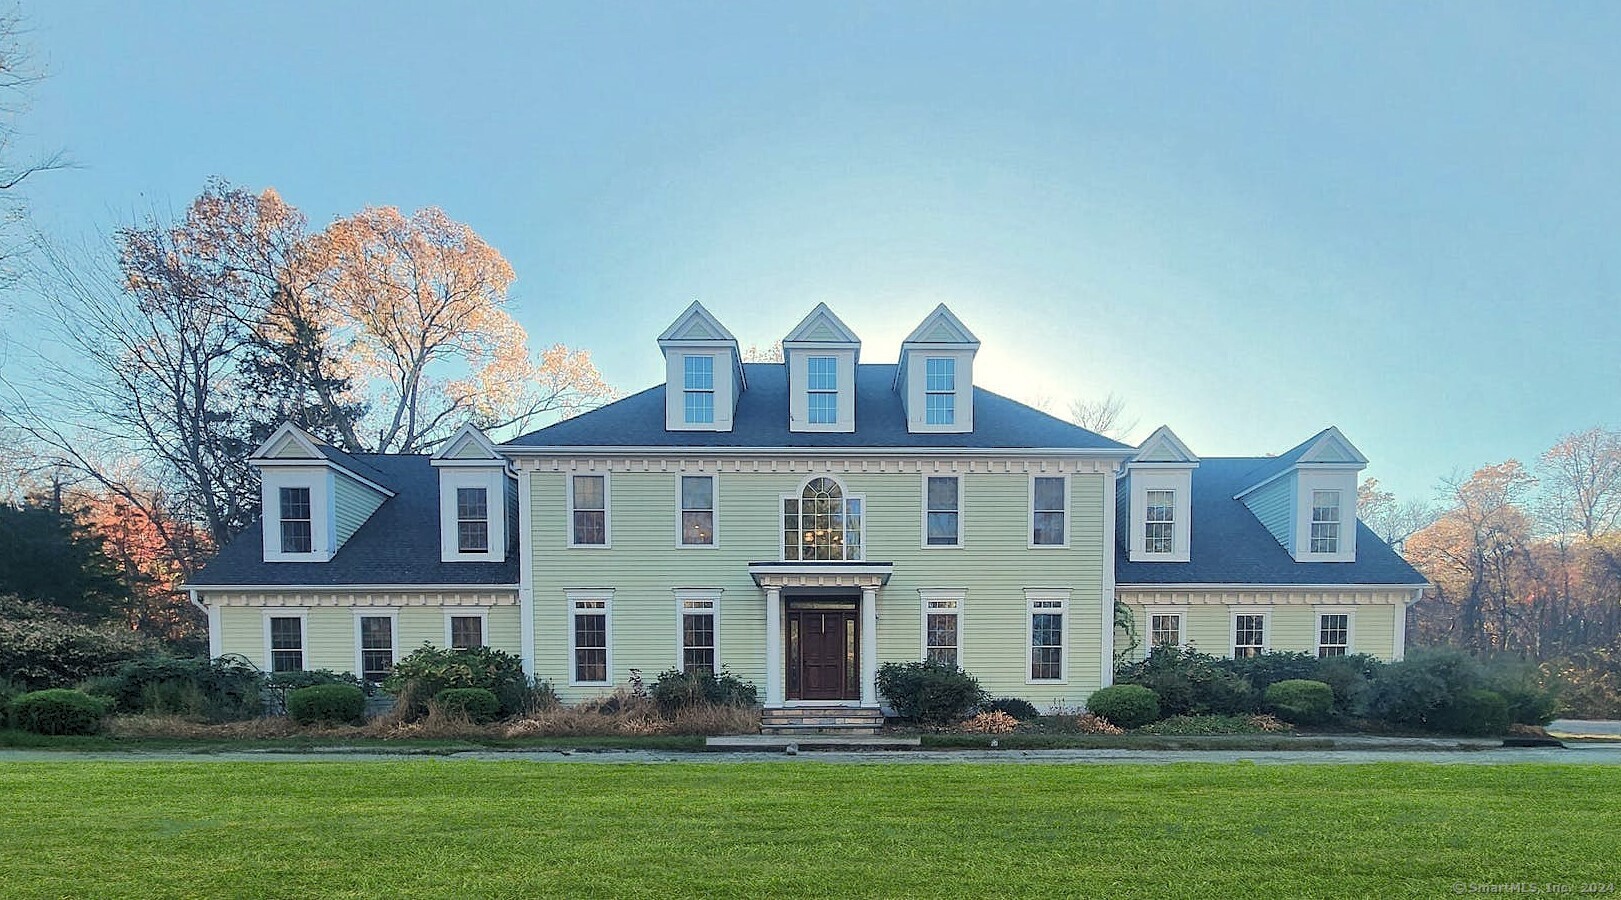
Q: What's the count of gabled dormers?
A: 7